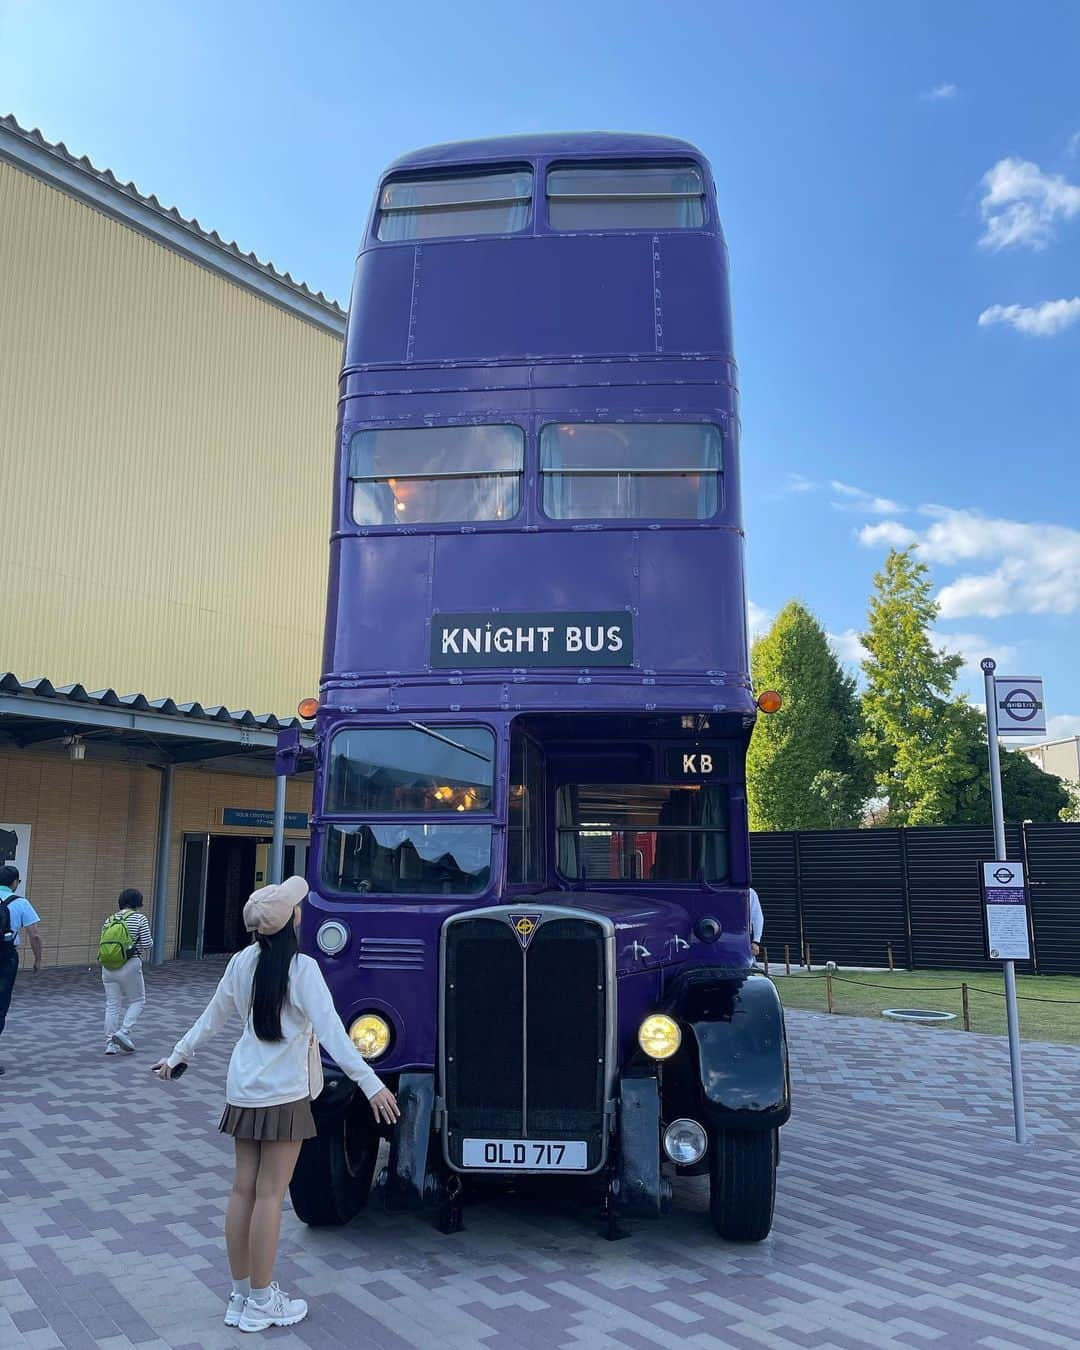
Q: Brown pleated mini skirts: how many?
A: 1